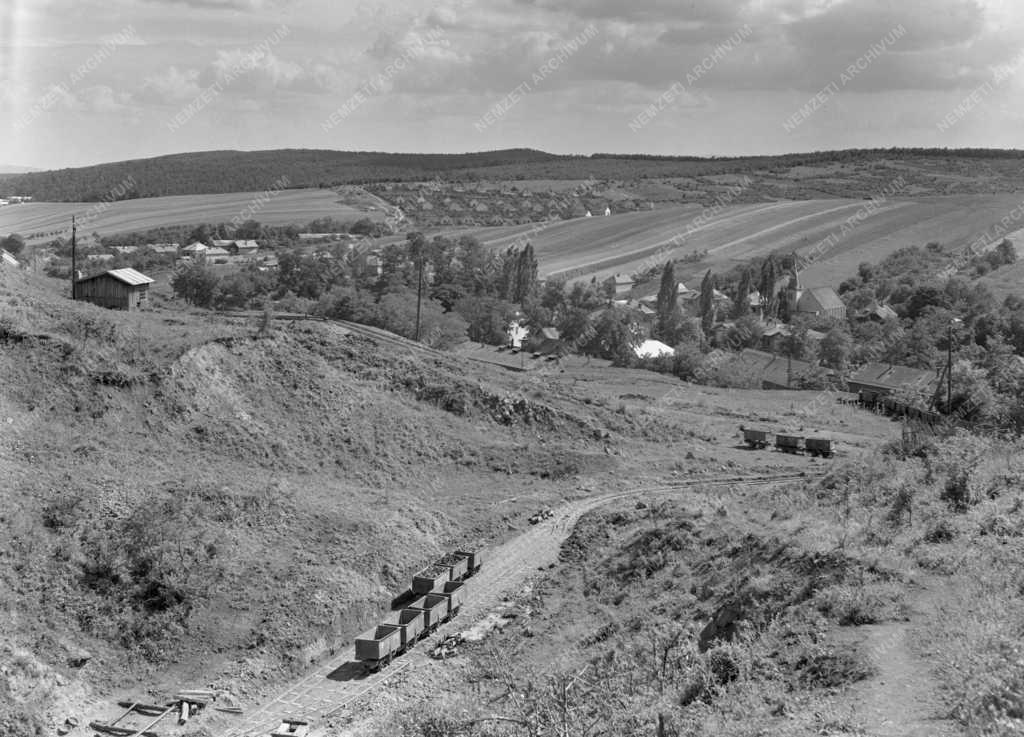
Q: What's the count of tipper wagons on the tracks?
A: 10